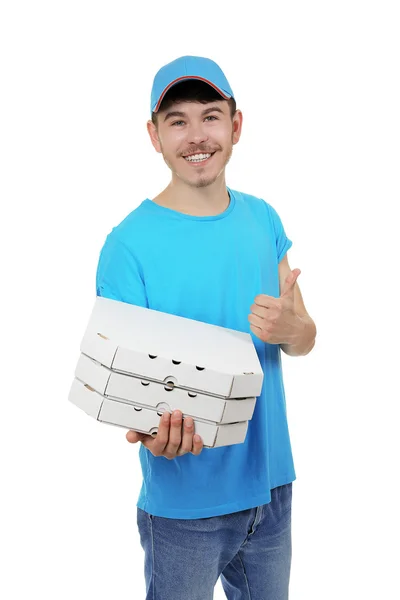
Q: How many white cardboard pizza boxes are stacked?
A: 3